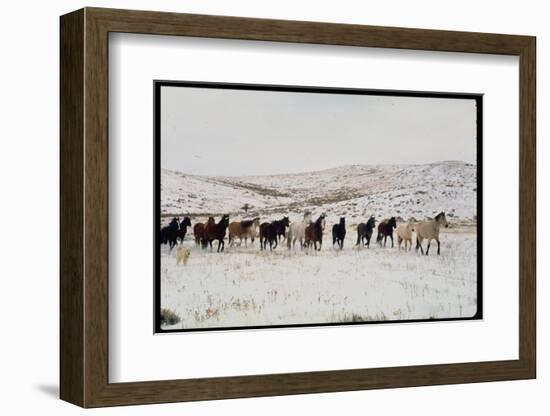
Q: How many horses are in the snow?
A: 14